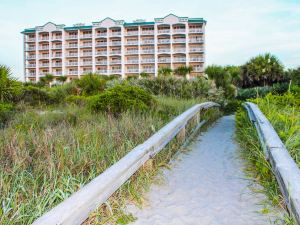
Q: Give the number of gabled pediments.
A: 3